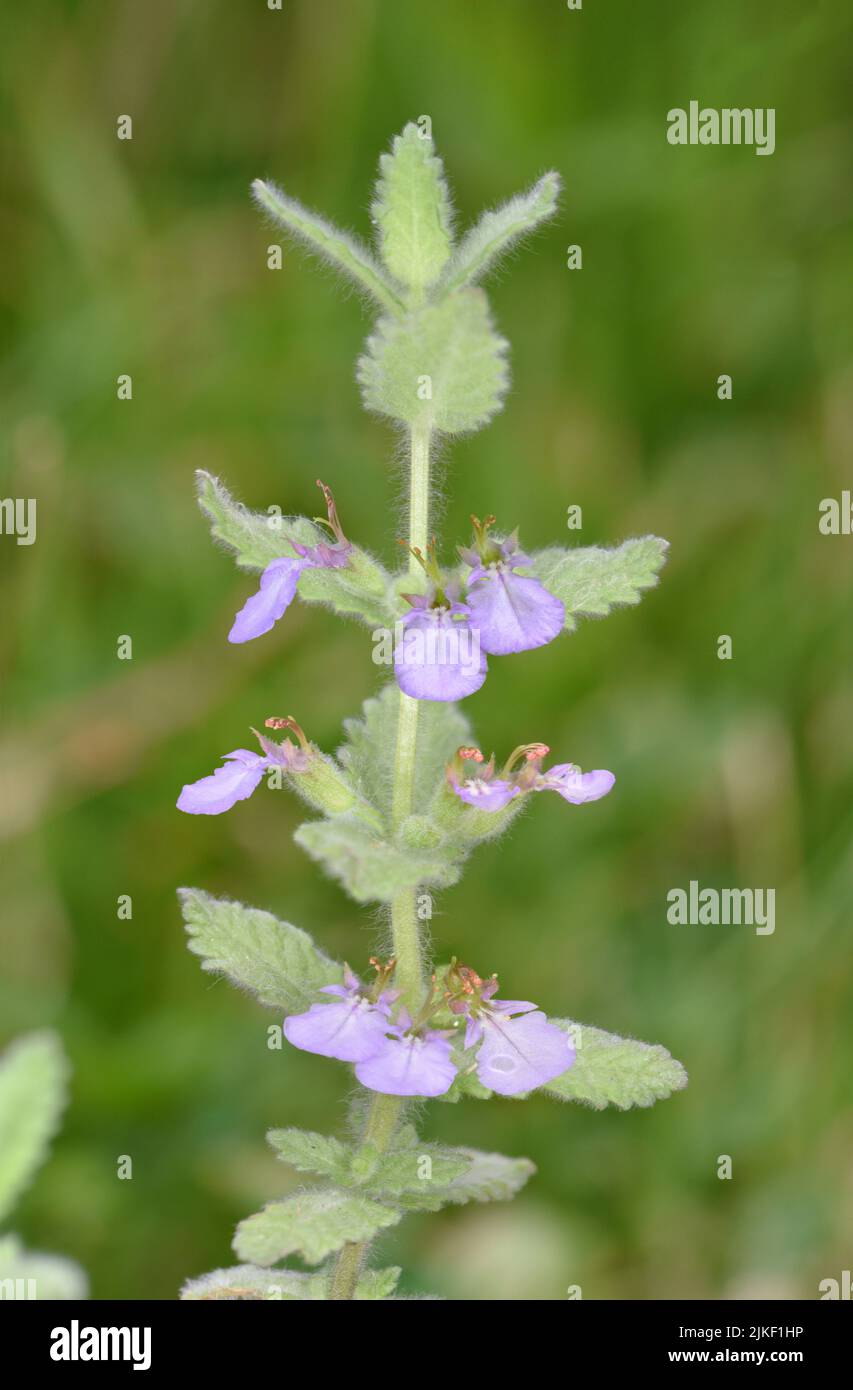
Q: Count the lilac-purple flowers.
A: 9